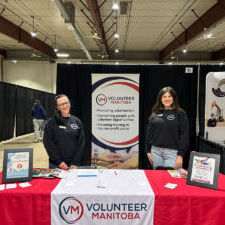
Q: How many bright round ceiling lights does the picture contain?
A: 12